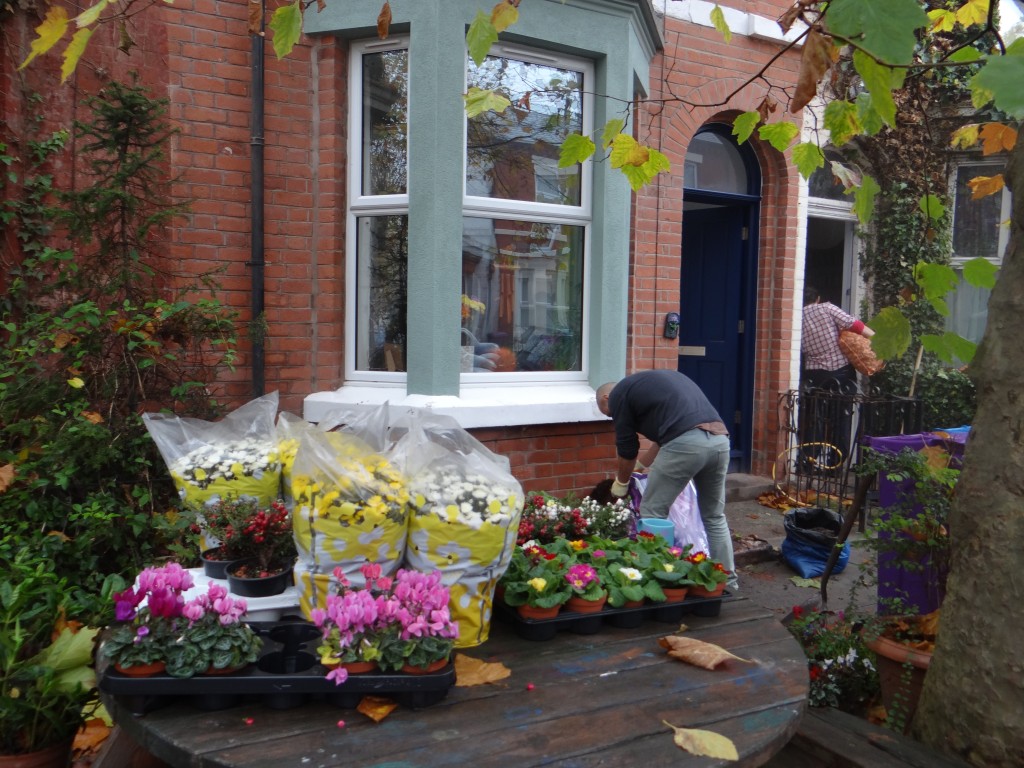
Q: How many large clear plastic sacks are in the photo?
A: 4